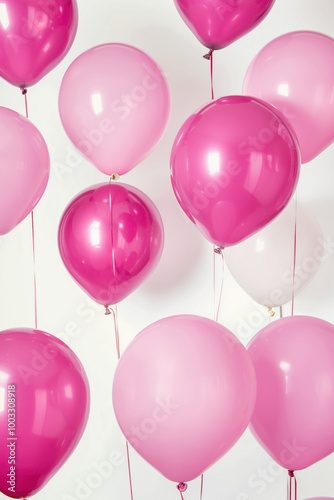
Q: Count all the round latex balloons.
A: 11